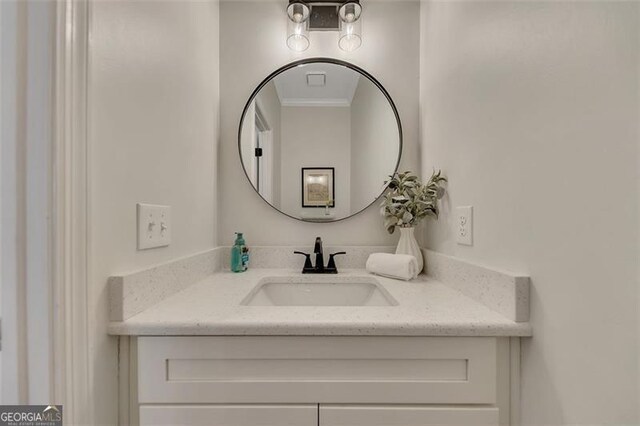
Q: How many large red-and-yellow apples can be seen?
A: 0